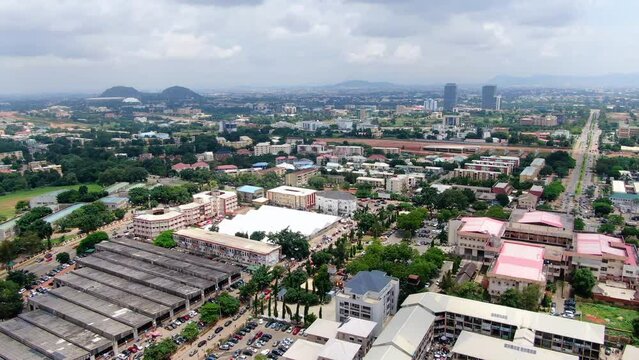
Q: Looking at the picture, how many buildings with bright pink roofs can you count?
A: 4